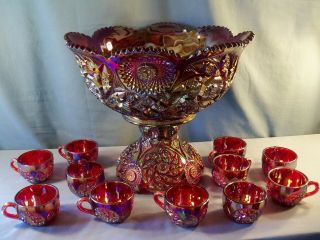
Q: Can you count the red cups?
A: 11